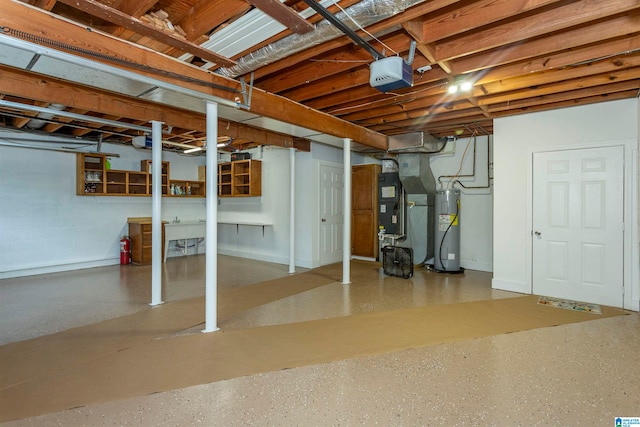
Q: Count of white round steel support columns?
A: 4